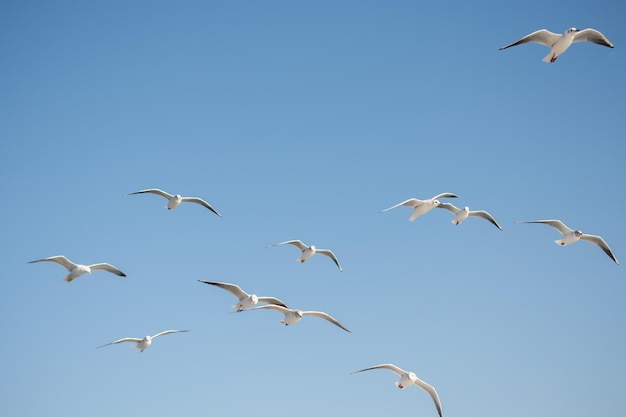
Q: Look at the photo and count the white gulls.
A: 11